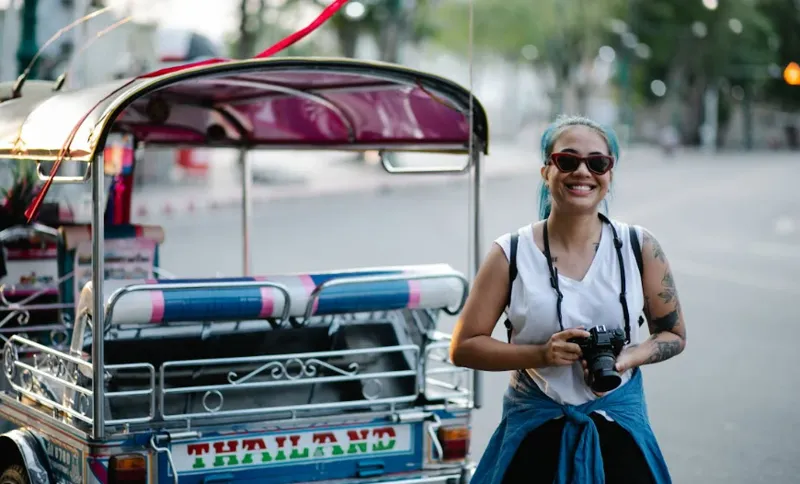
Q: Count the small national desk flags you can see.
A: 0